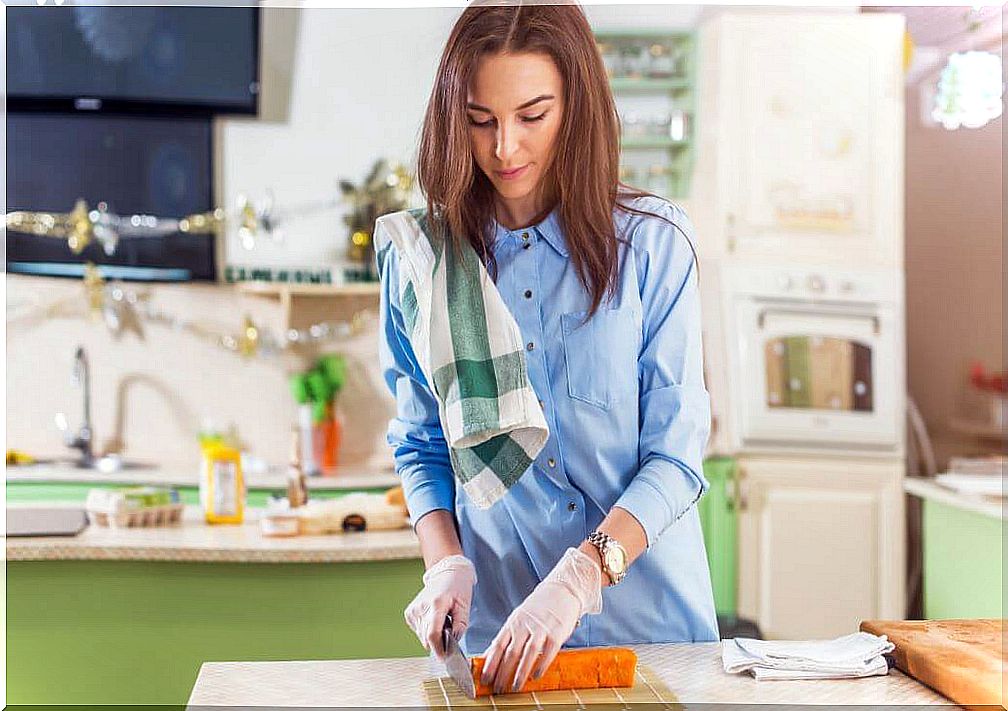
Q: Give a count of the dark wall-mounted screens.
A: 2